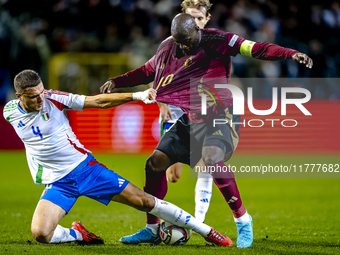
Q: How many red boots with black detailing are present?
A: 2